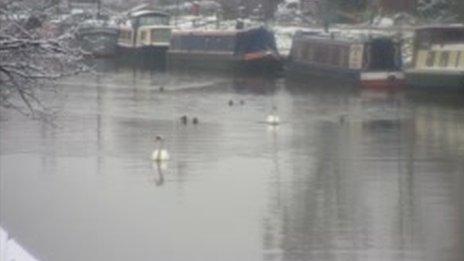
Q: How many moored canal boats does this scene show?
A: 5